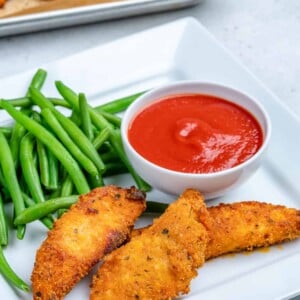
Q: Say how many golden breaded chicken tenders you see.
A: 3